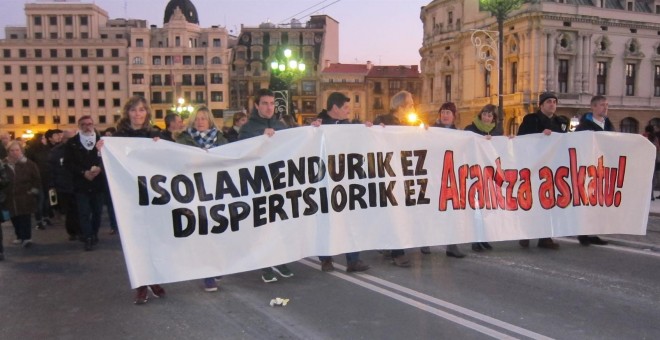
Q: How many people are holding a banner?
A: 9